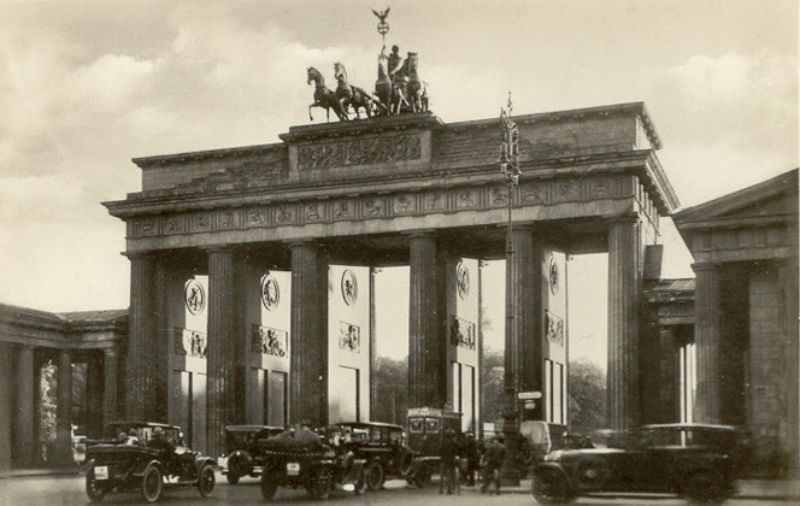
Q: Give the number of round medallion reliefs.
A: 5